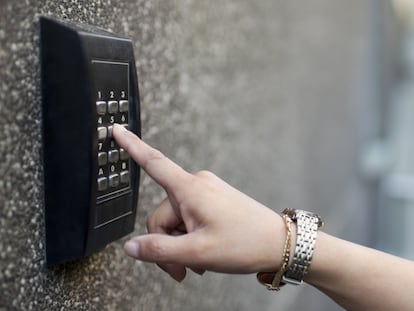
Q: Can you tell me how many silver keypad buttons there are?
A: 12